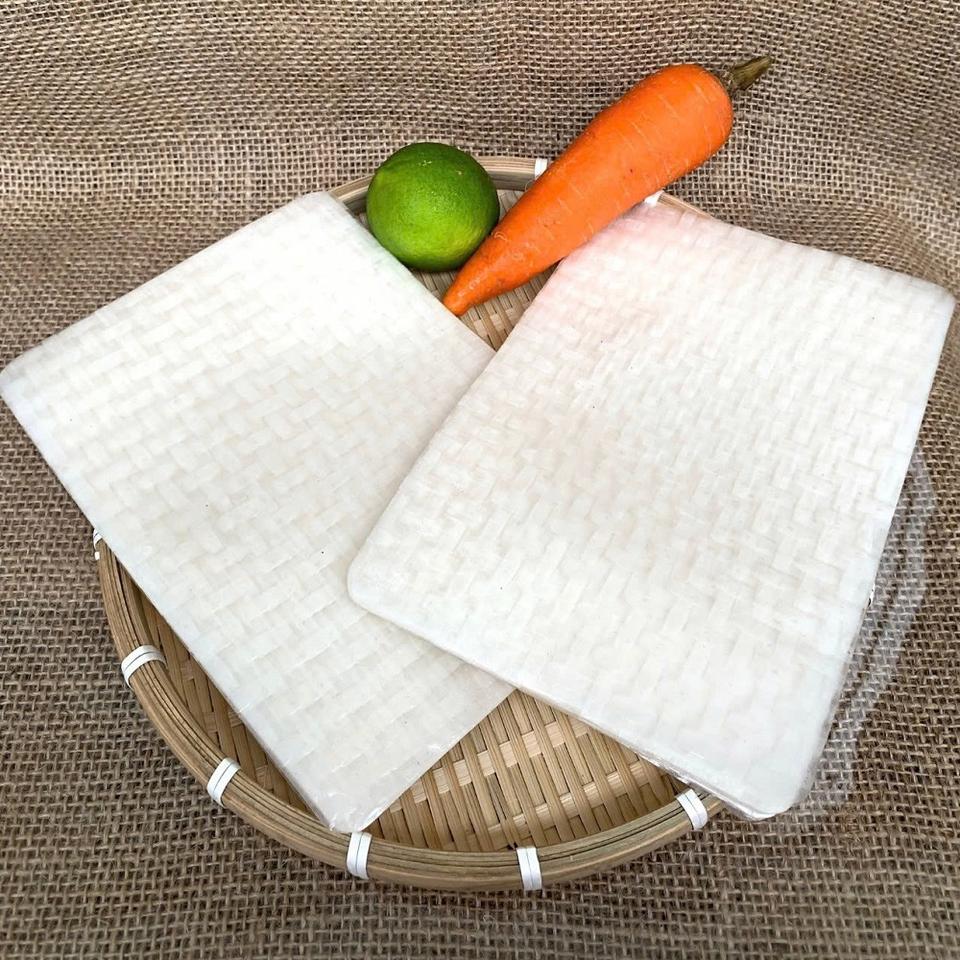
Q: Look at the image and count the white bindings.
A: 8